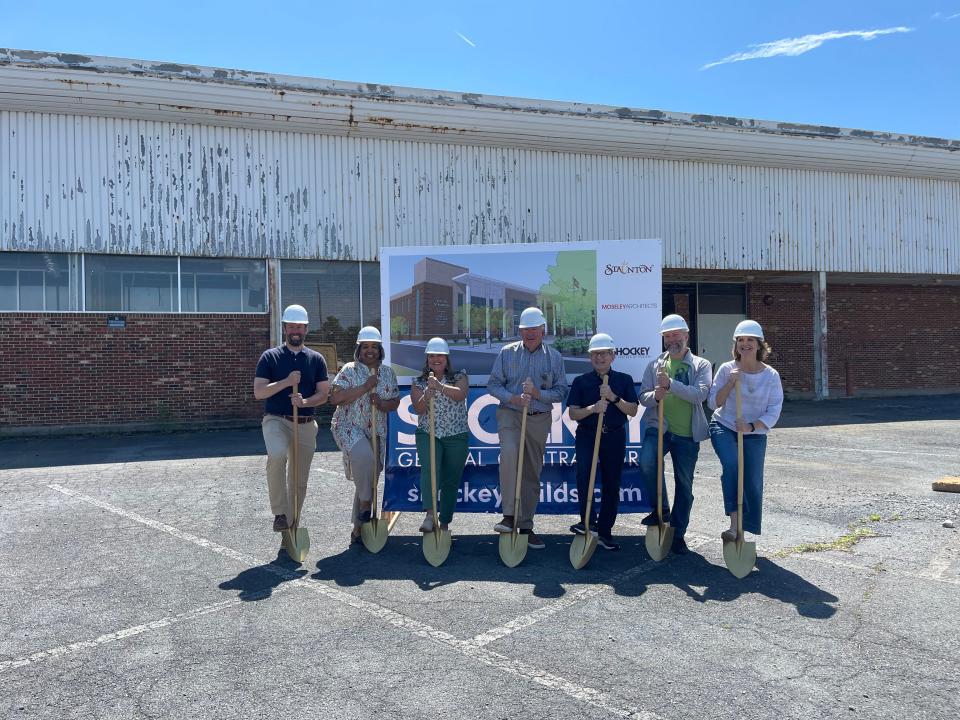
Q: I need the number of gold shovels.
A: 7